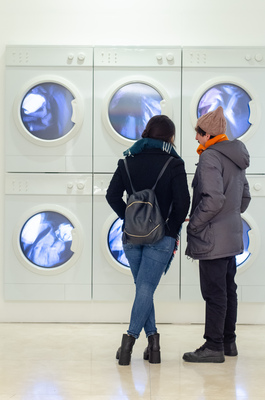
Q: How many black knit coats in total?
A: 1